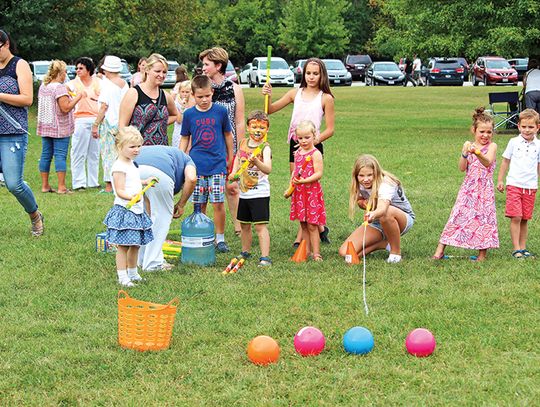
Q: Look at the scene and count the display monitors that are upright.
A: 0